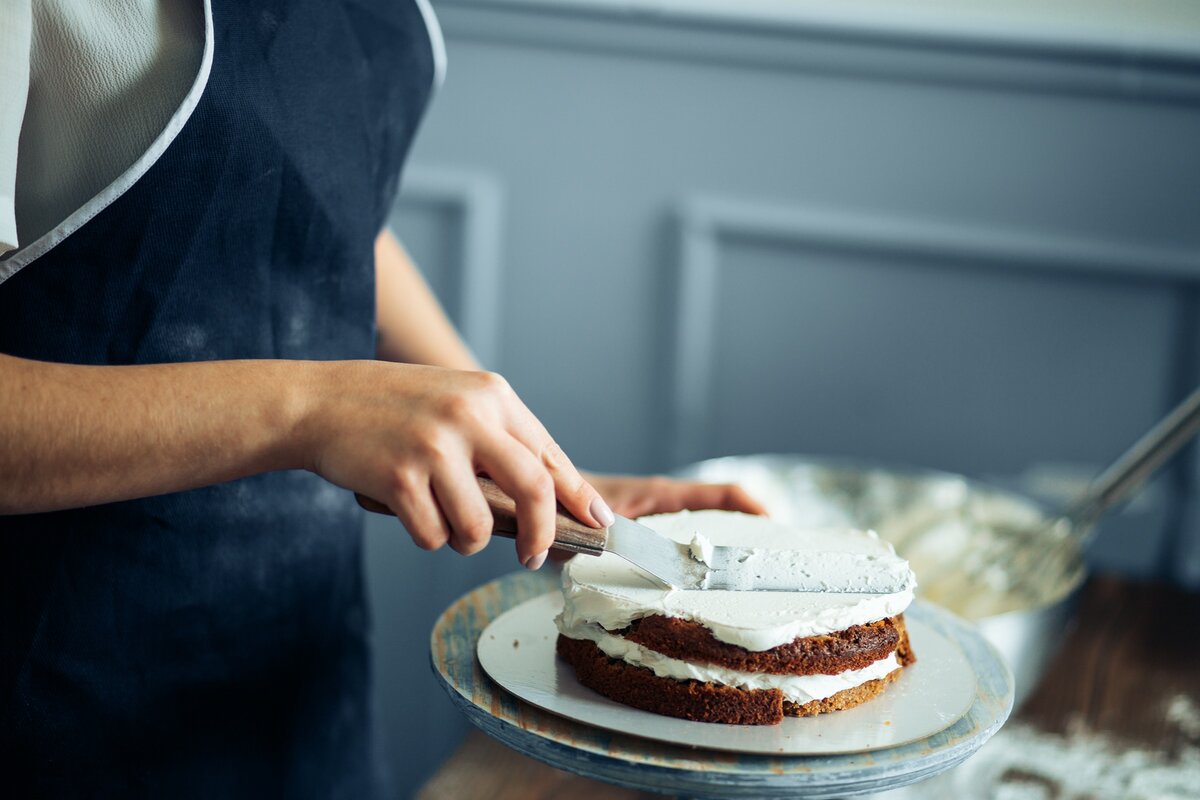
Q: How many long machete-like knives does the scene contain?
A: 0